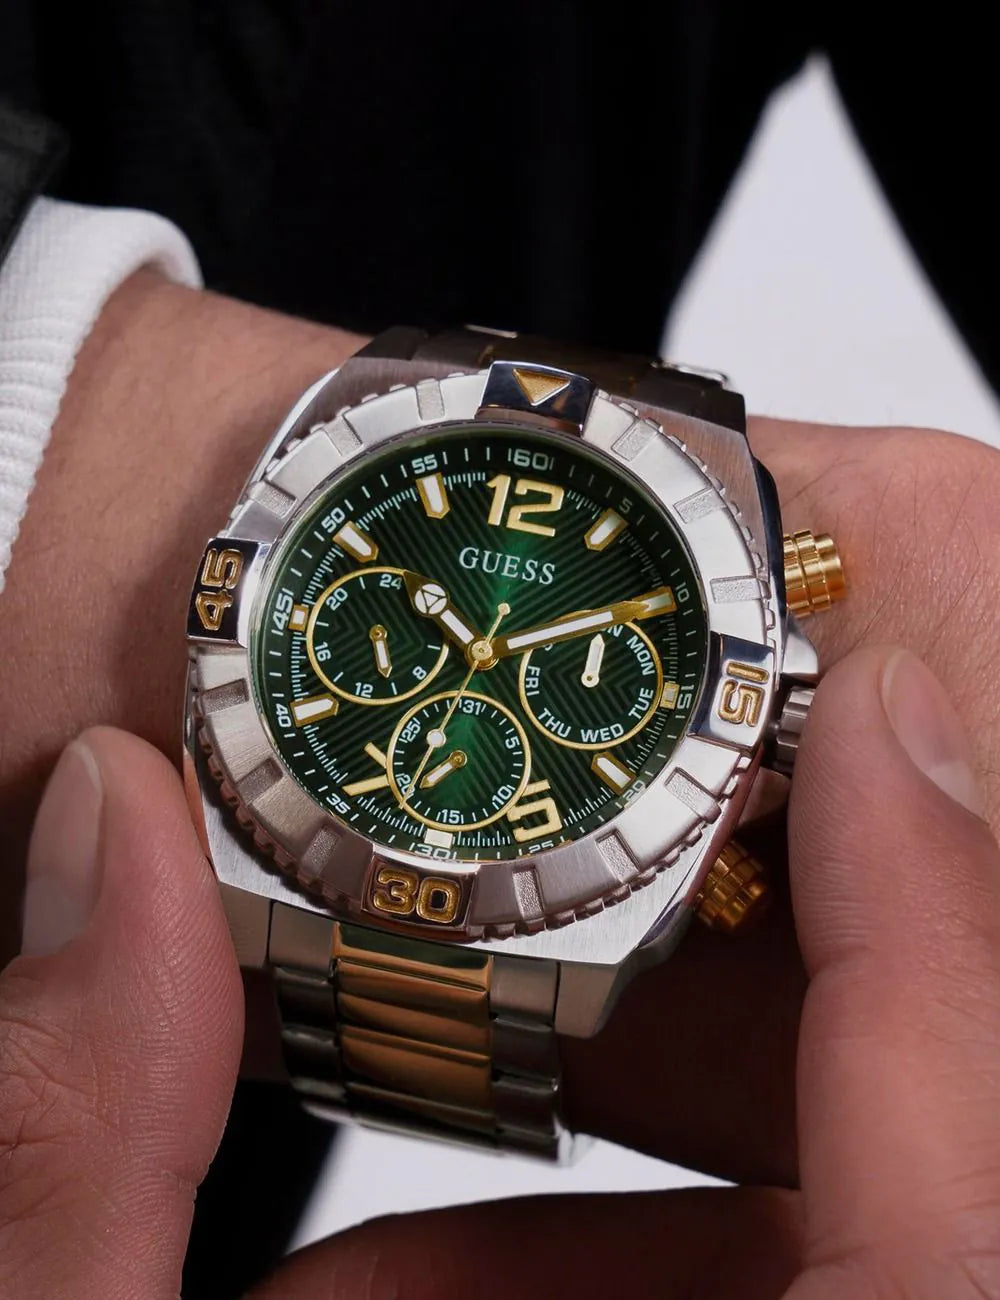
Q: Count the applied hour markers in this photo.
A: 12